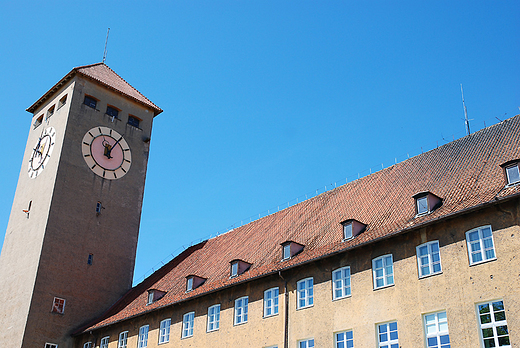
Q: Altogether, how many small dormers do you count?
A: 7